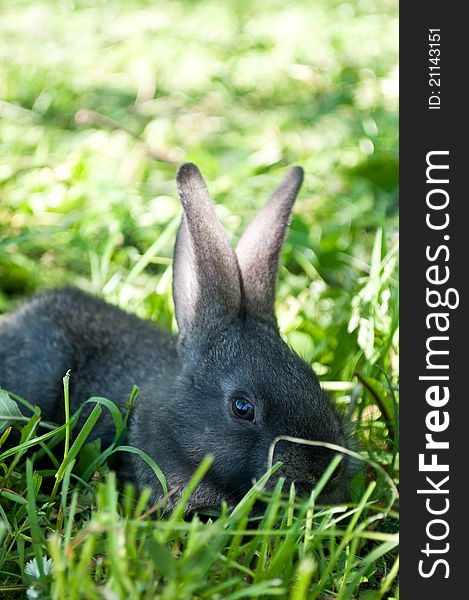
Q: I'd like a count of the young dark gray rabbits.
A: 1